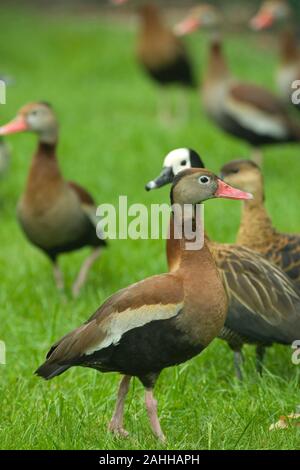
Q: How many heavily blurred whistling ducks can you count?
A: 3